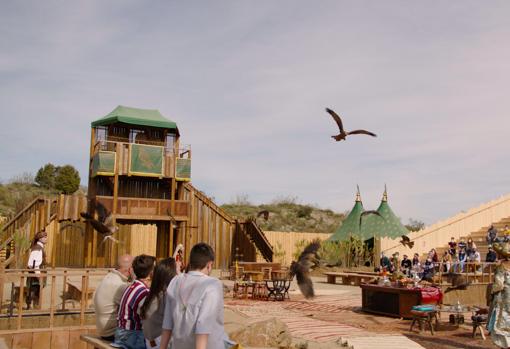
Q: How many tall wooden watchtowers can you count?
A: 1